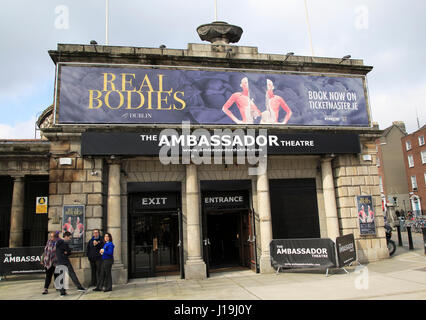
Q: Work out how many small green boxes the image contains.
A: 0